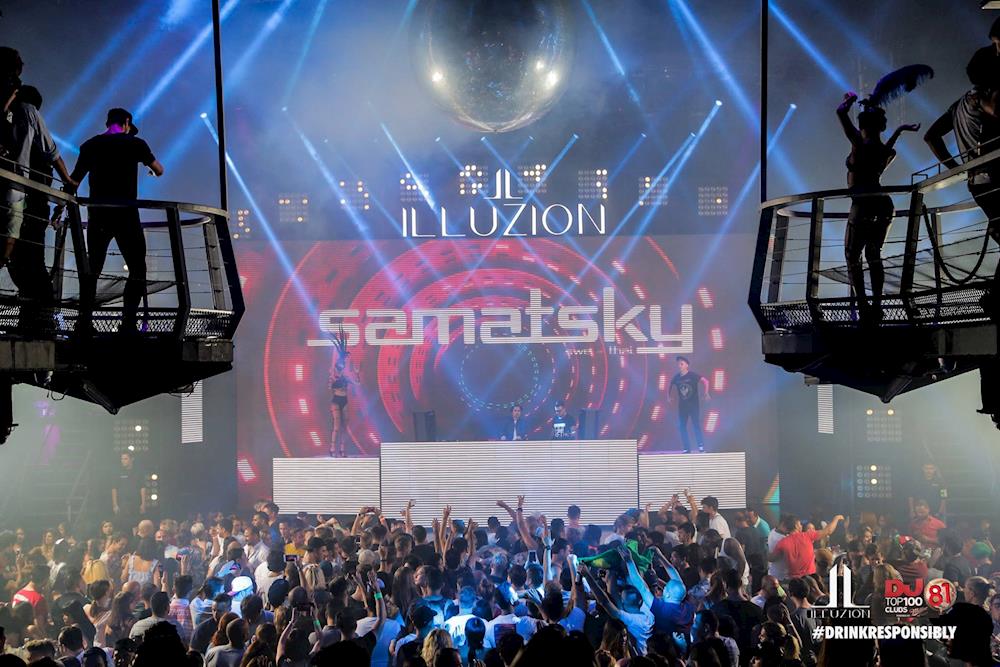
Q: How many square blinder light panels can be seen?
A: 13